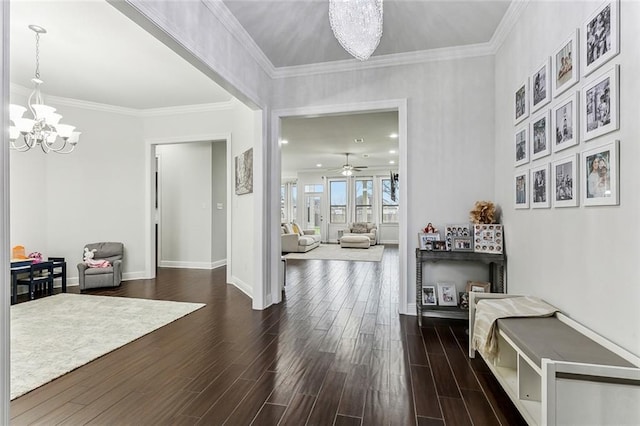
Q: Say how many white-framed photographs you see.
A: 12